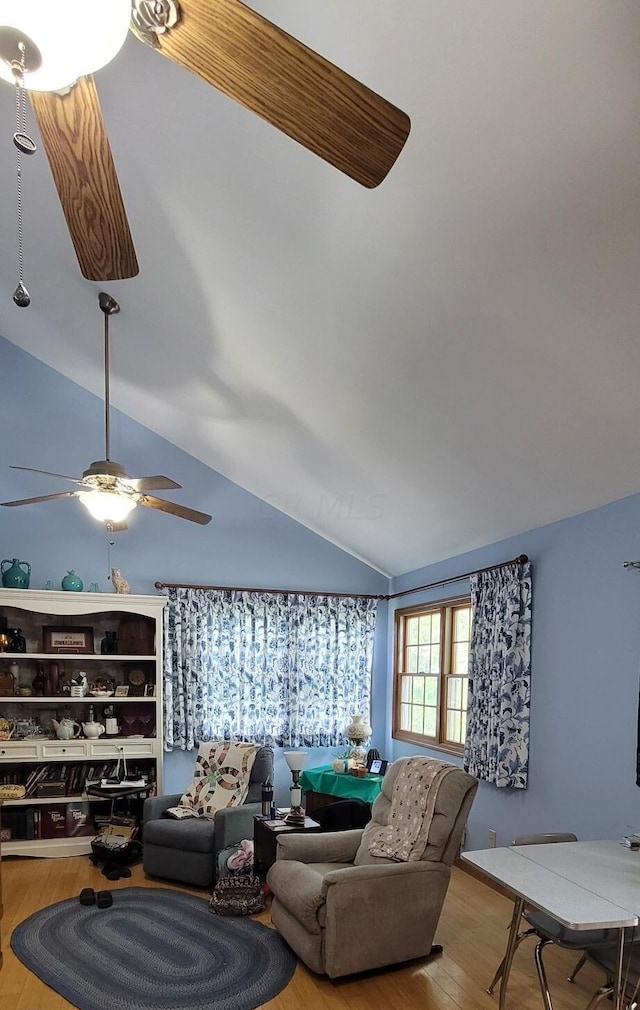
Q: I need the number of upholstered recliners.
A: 2